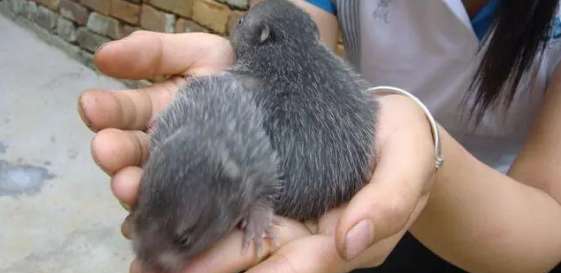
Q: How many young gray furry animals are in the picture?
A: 2